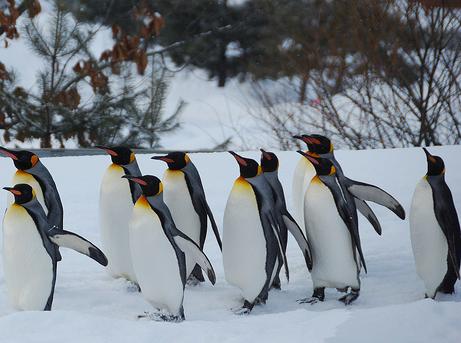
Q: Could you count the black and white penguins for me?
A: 10